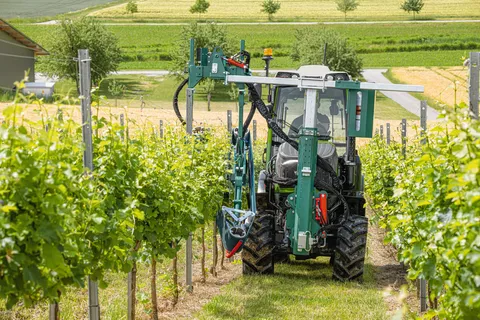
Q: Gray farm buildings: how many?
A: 1